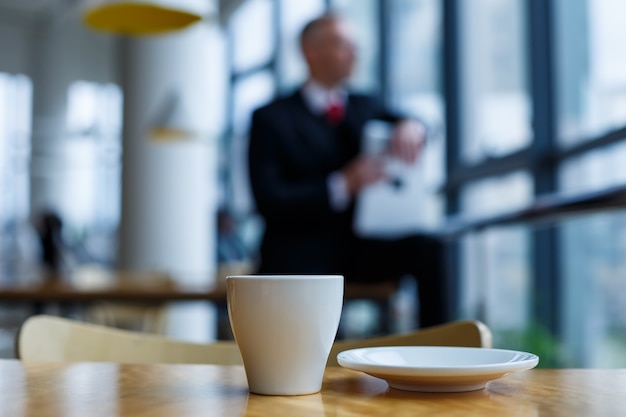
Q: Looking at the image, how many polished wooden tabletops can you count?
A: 1